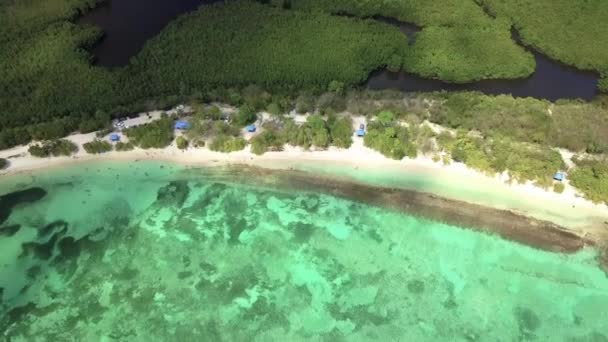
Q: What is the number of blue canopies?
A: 5